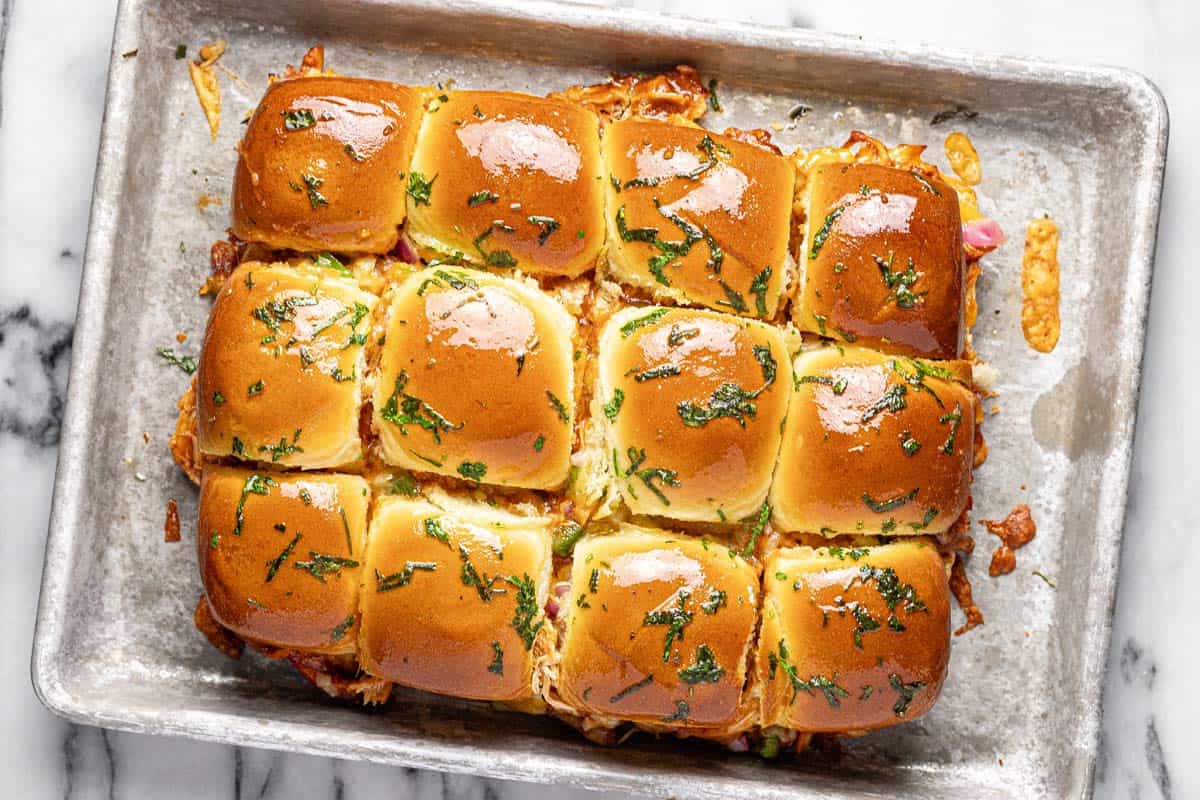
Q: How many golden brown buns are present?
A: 12